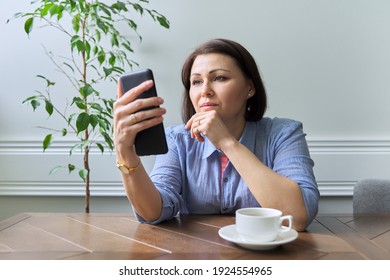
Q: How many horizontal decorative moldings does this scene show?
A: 2